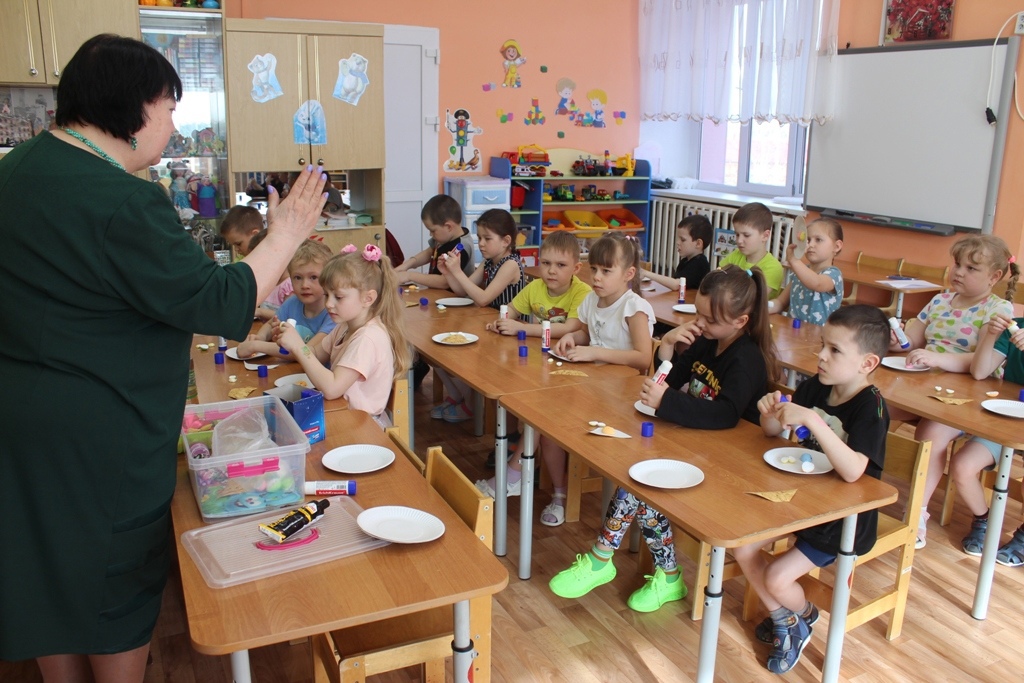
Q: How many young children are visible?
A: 15